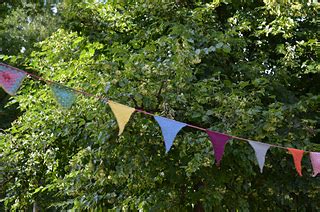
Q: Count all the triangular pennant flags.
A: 8